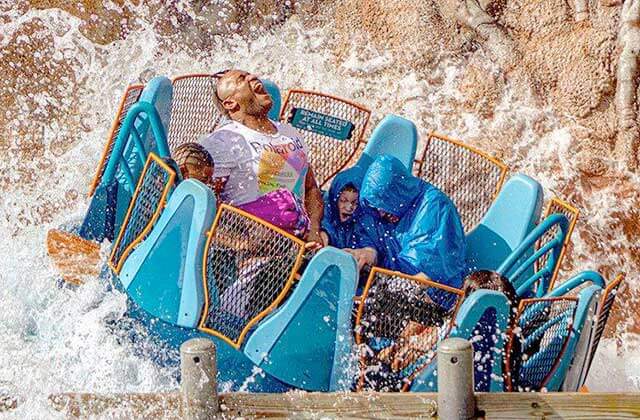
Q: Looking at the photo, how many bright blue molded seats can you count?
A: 8